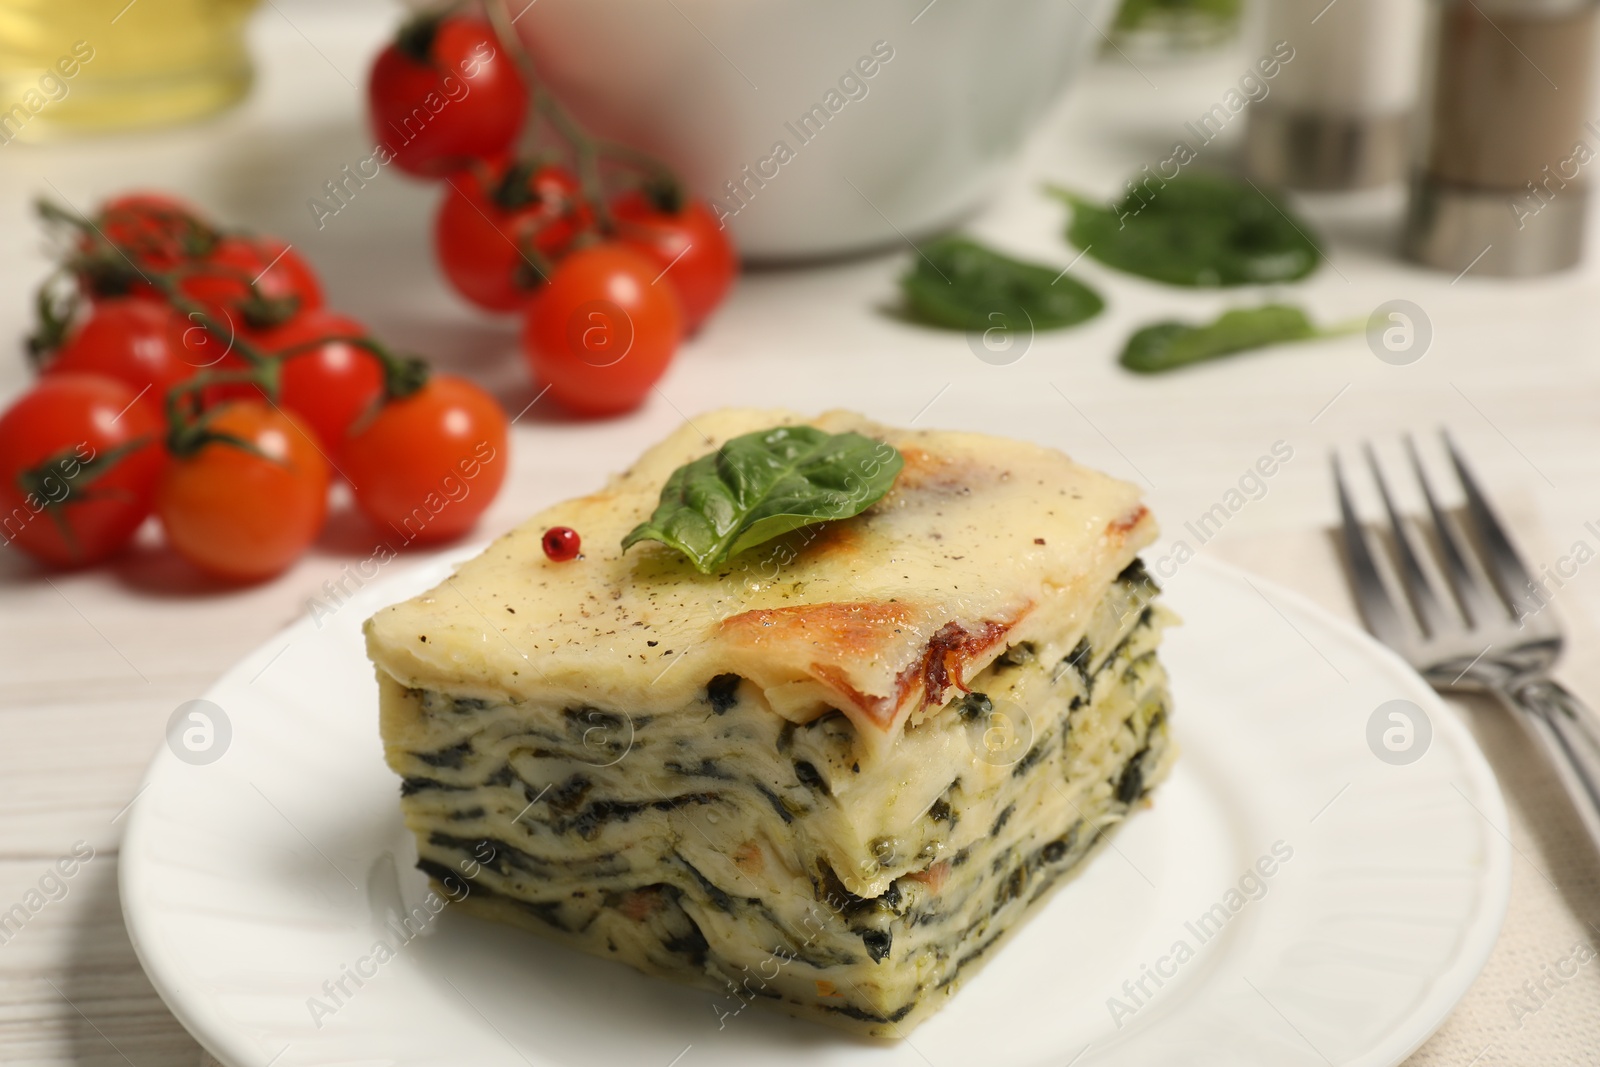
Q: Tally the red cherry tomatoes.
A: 11